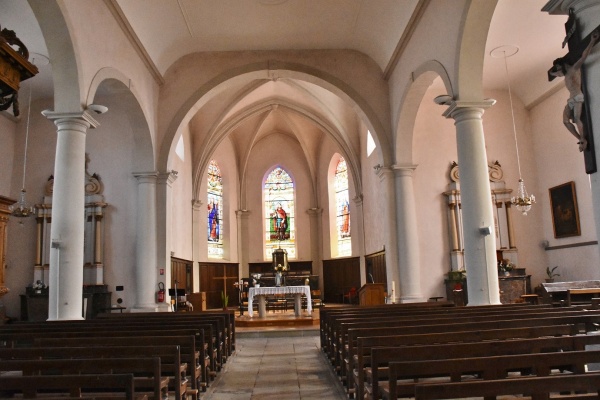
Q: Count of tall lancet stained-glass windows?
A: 3